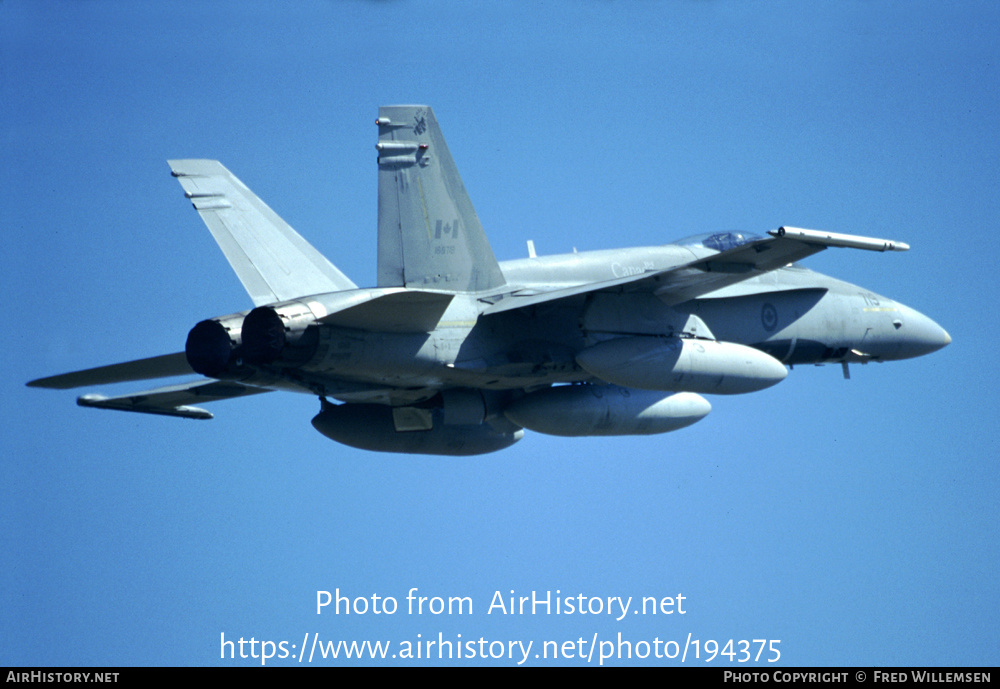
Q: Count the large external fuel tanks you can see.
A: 3